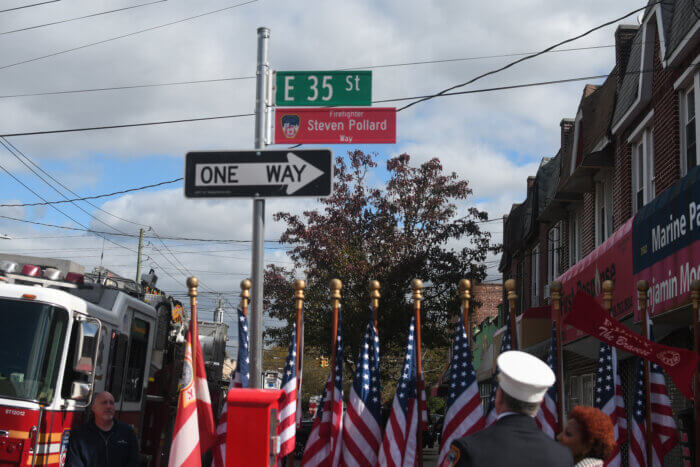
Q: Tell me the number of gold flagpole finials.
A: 12